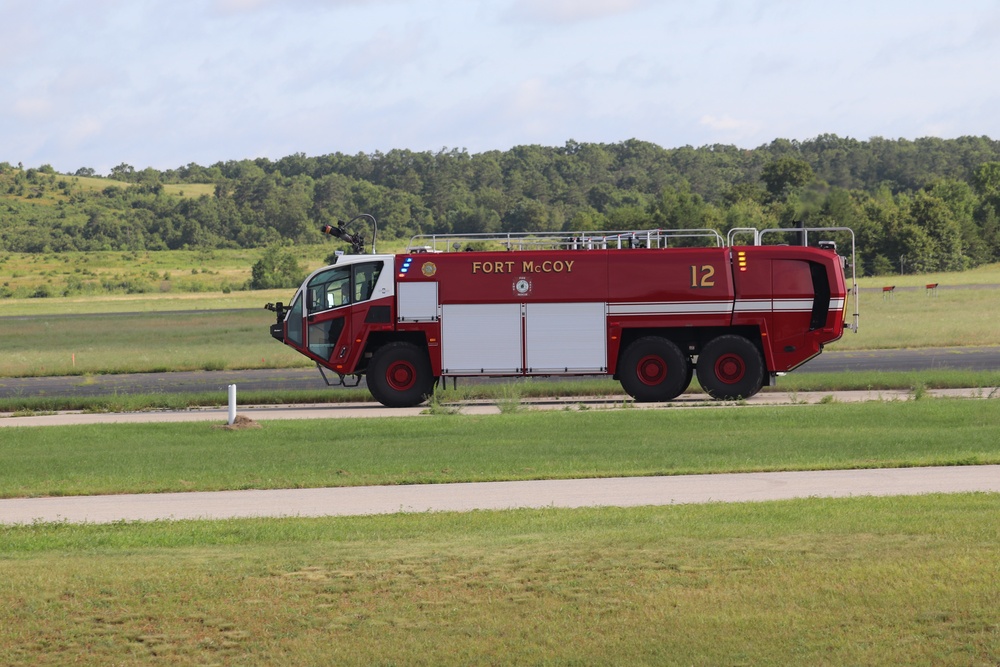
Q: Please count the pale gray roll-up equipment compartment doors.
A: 3